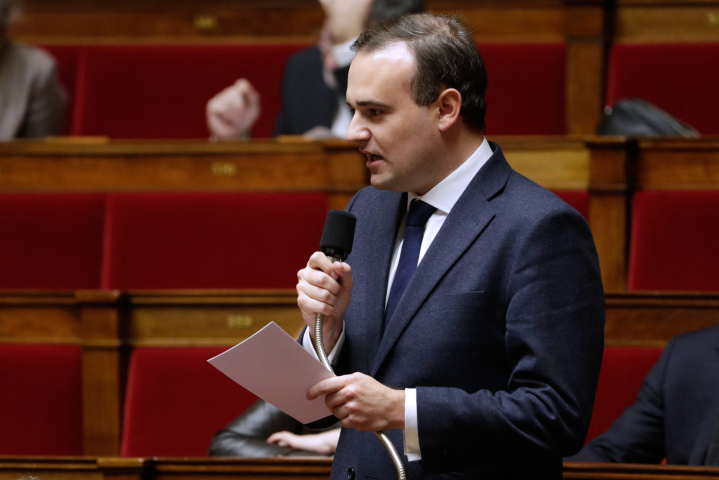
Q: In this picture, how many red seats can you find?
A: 11